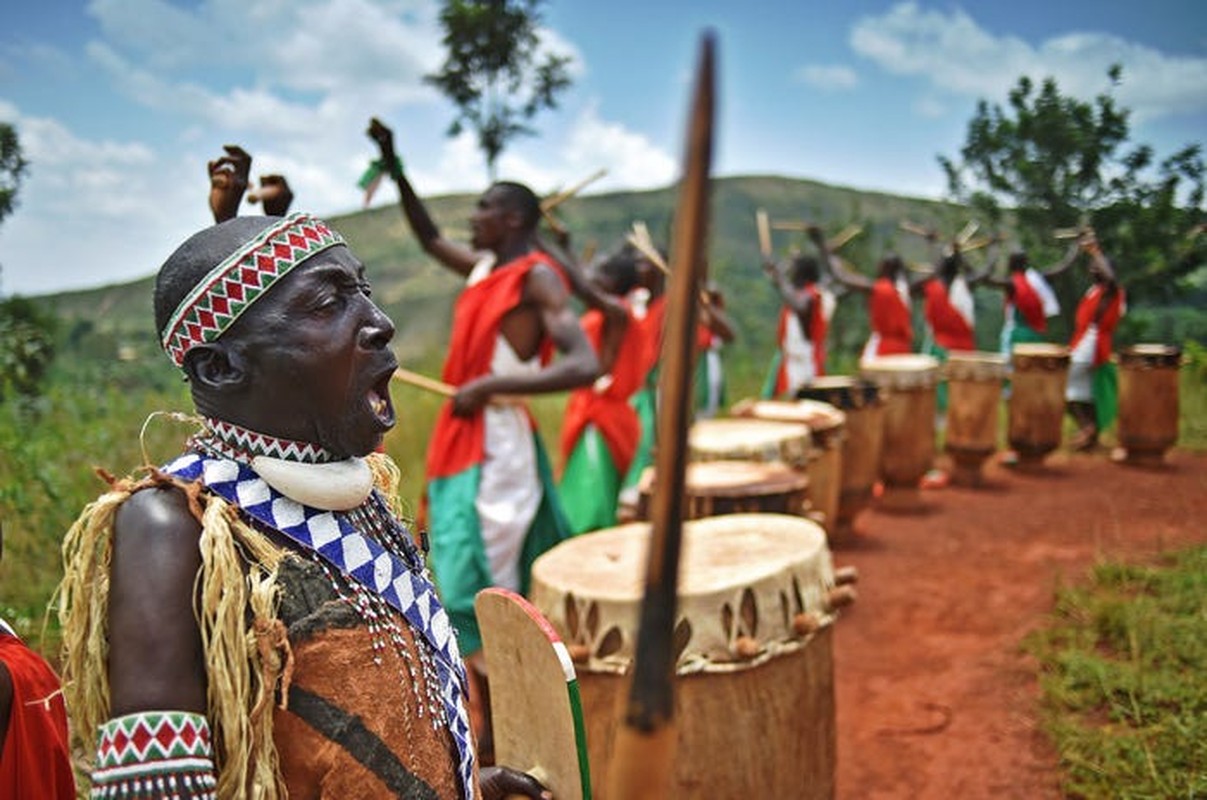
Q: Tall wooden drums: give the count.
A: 9